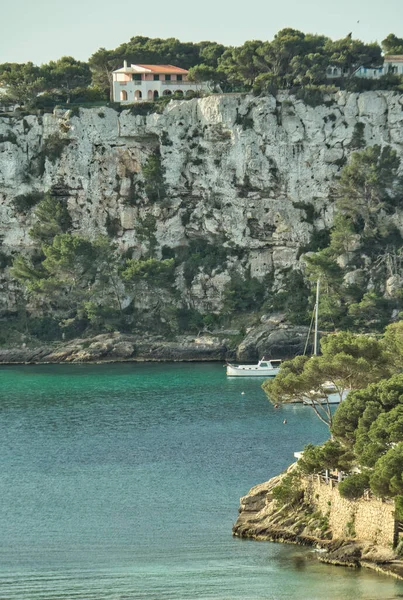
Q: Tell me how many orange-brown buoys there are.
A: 2